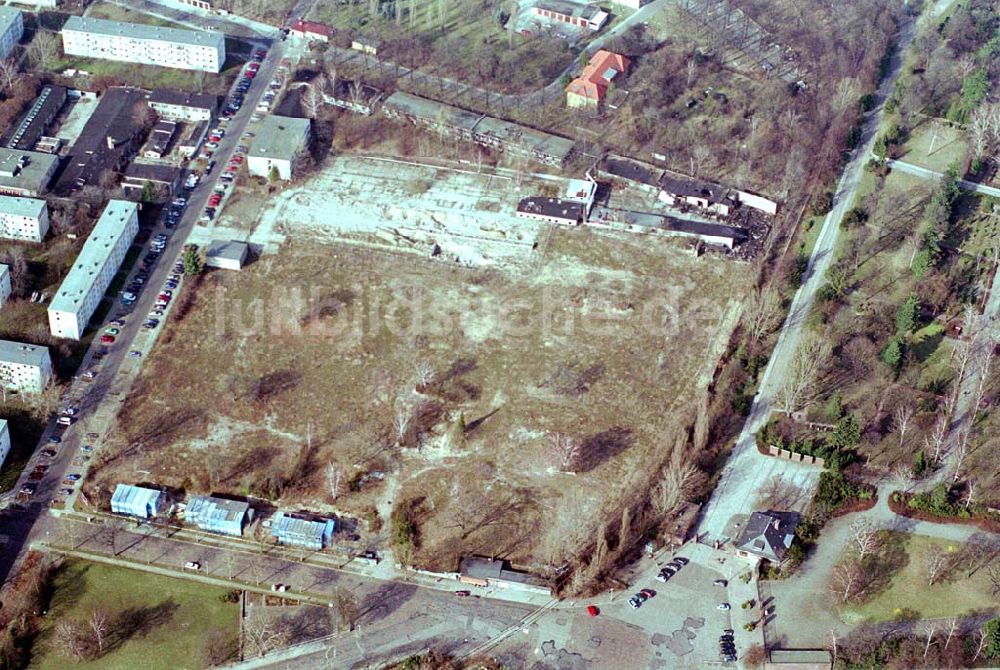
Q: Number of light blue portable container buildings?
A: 3